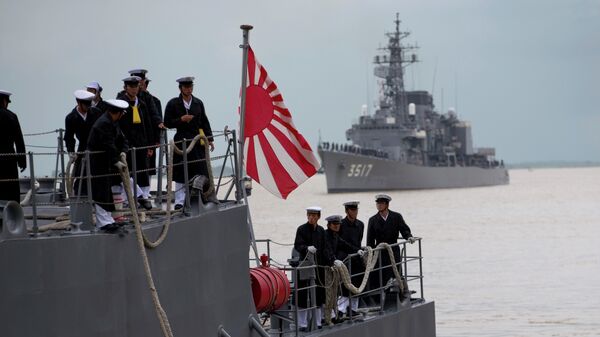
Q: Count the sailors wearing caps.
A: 12